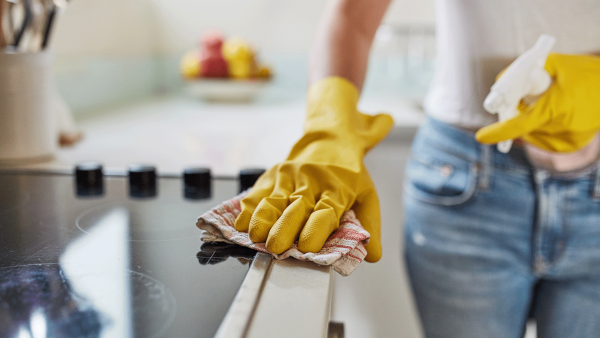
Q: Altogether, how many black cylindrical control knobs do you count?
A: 4